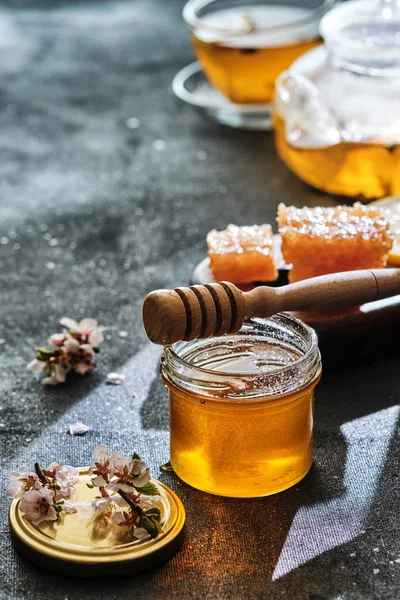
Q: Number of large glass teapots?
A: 1